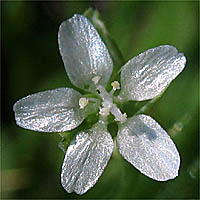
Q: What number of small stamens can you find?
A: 5